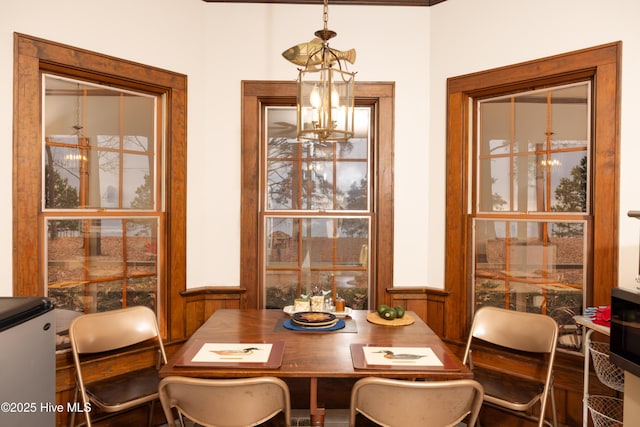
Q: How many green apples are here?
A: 3